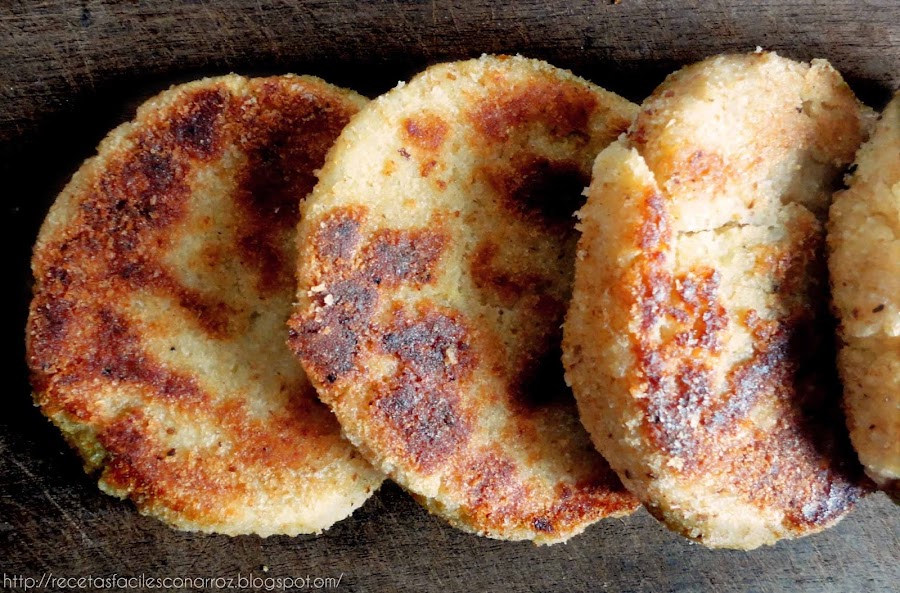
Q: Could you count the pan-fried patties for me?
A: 4